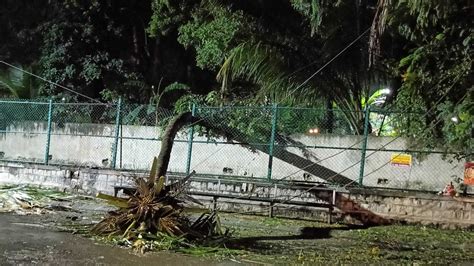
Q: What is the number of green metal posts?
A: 5